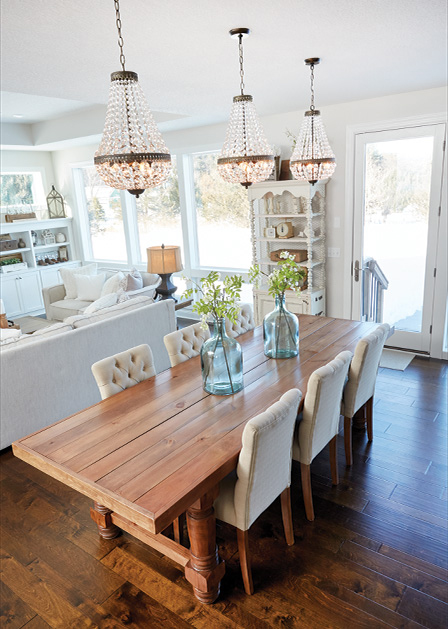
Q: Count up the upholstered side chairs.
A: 6